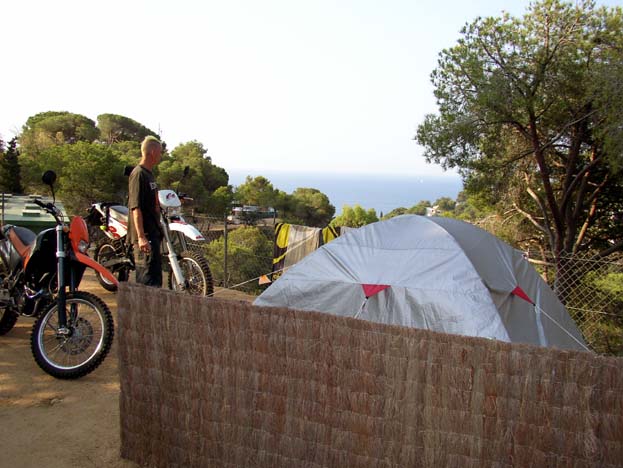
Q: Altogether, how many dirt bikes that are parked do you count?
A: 2